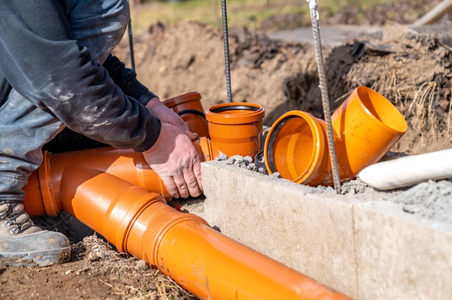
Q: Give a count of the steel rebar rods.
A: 3